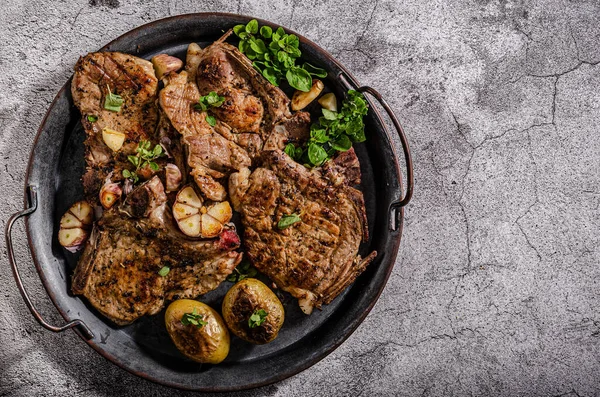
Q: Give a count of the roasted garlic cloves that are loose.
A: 6